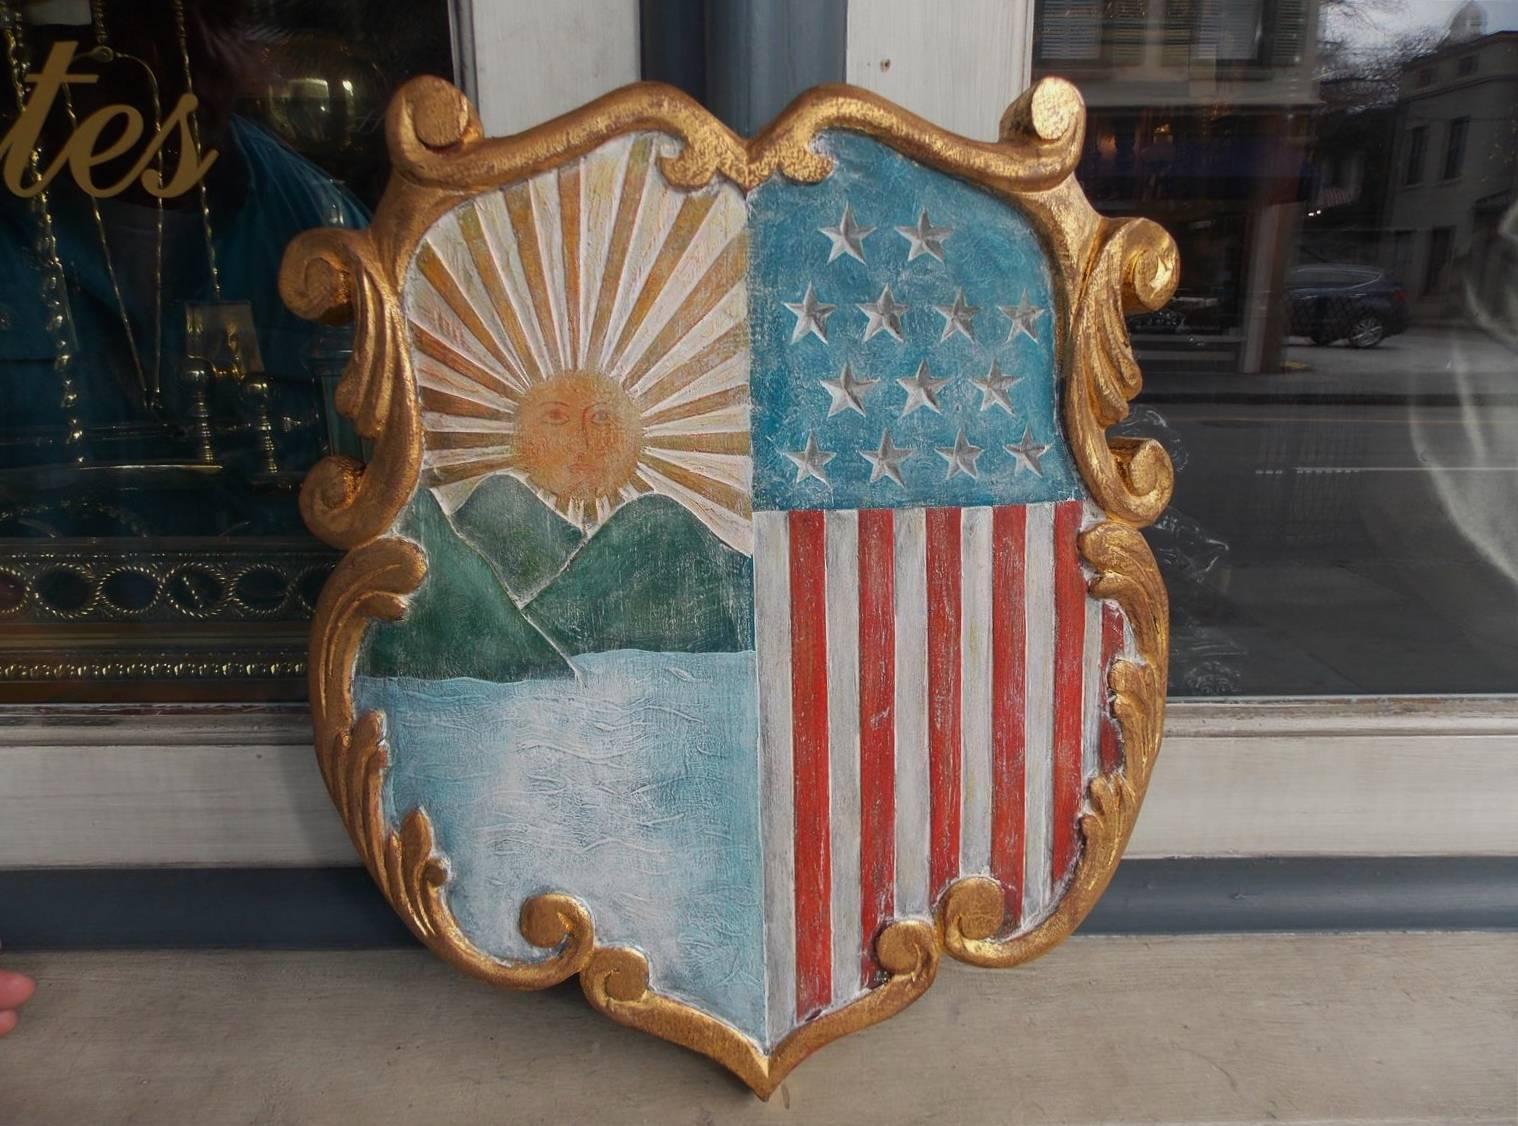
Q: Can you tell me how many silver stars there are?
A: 13